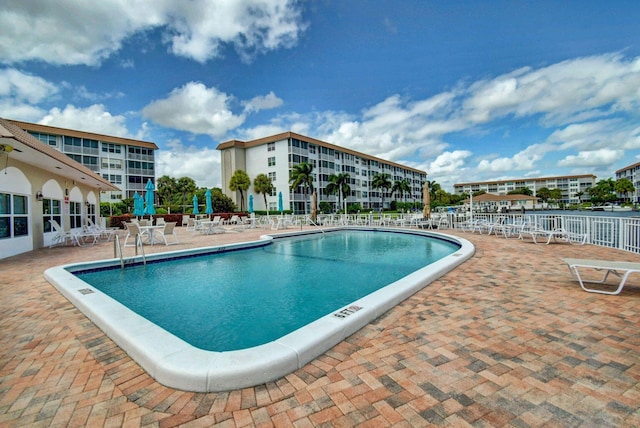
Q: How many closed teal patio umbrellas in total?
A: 7